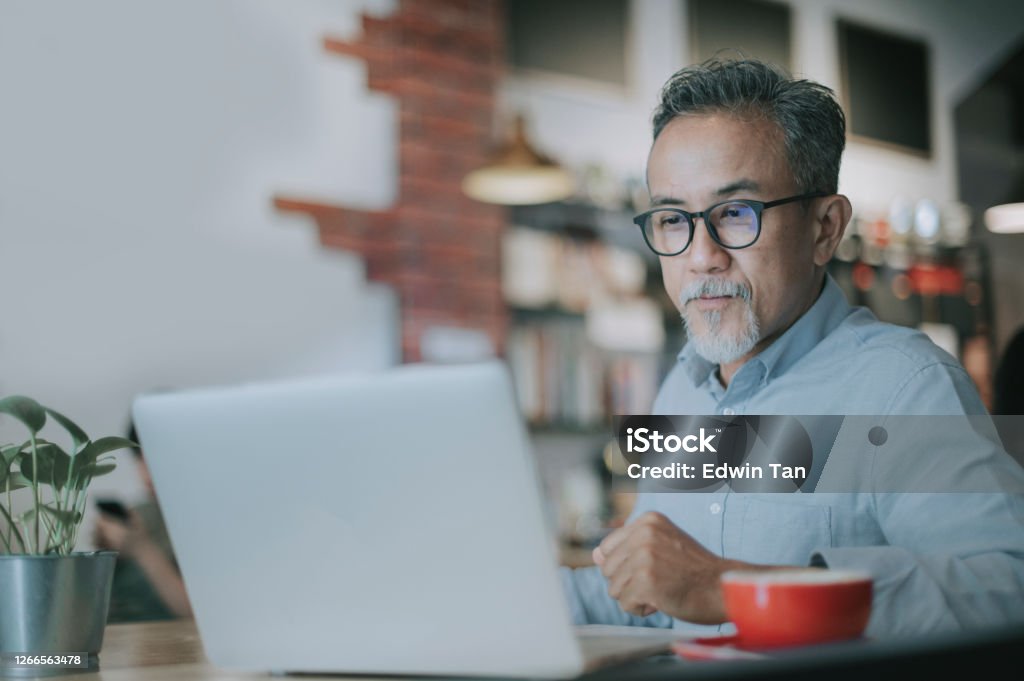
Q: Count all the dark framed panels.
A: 3